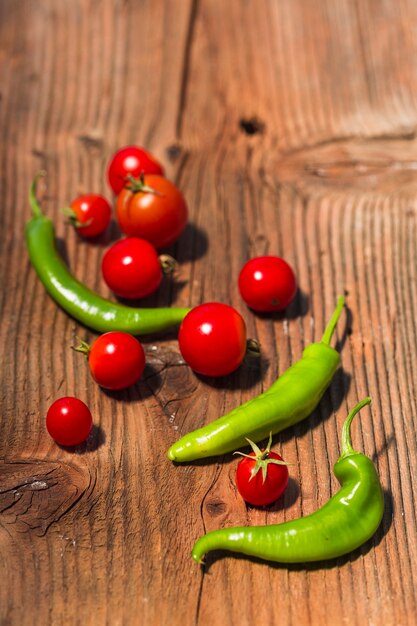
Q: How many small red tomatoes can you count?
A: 9